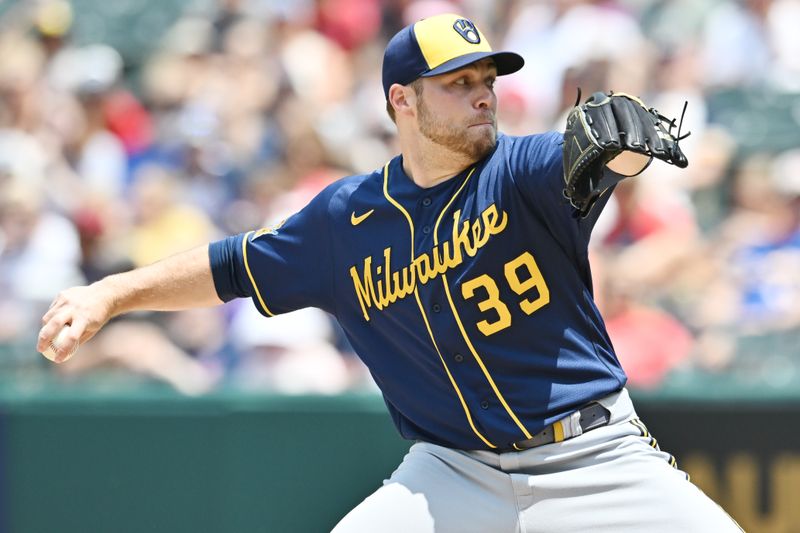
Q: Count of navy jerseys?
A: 1